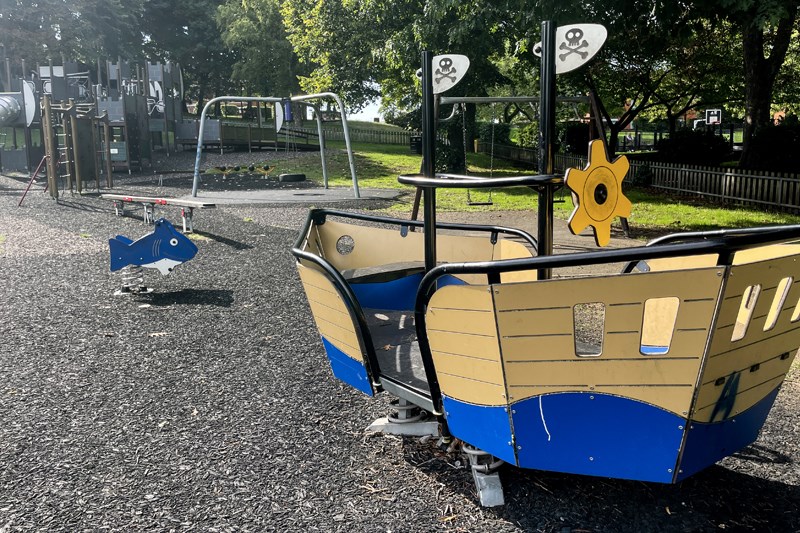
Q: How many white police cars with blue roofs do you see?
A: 0